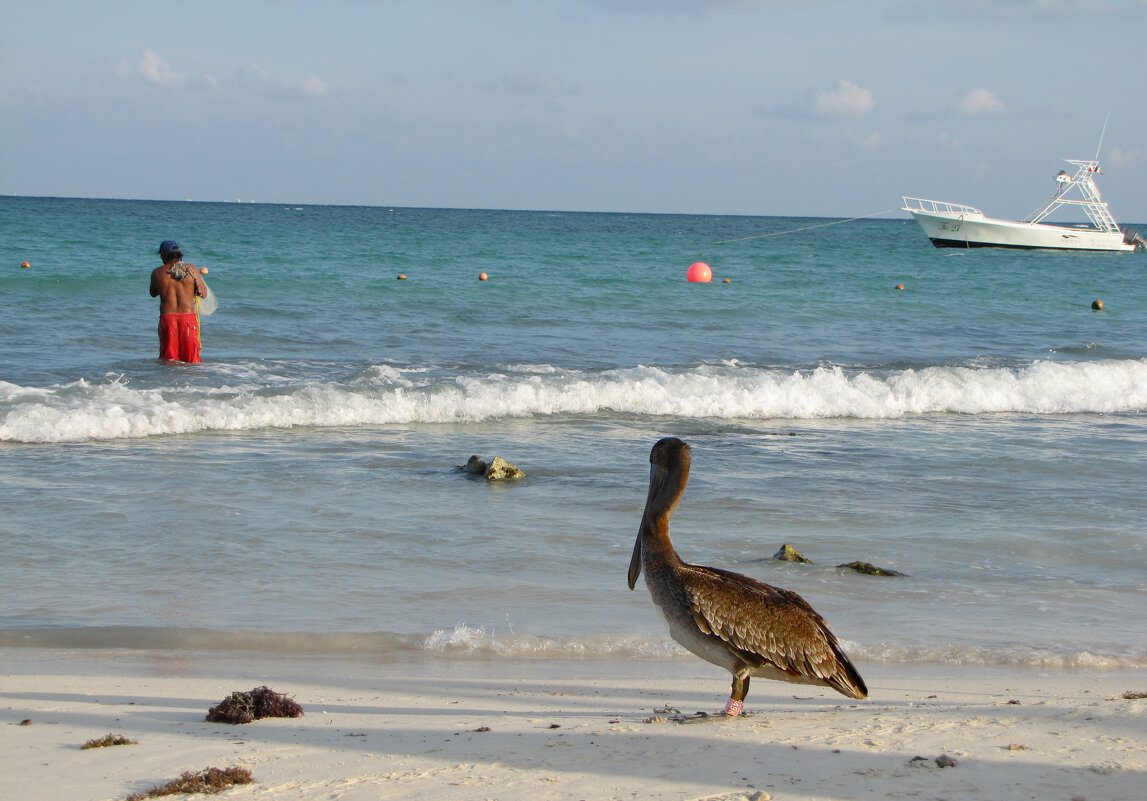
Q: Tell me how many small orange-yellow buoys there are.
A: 7